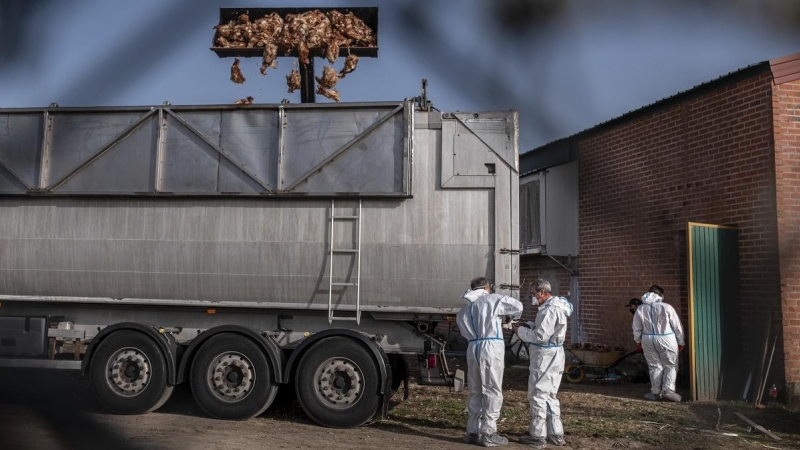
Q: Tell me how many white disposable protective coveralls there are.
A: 3